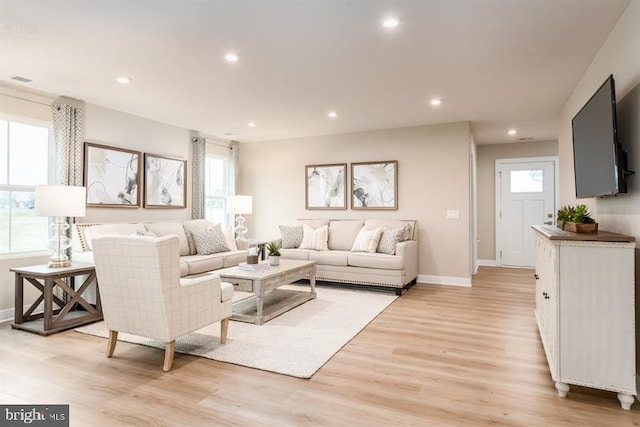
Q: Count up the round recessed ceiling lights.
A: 7